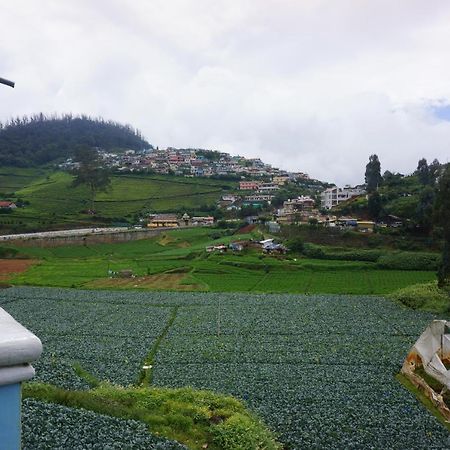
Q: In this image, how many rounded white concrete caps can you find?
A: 1